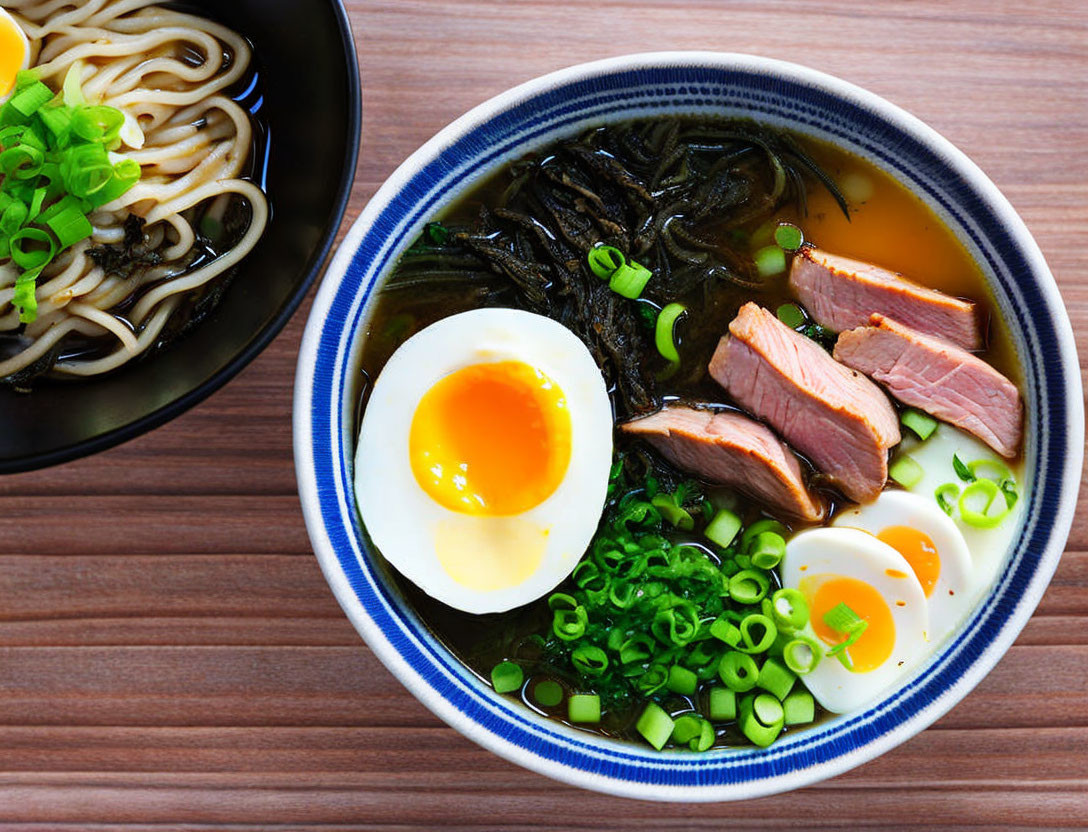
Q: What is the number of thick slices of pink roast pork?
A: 4